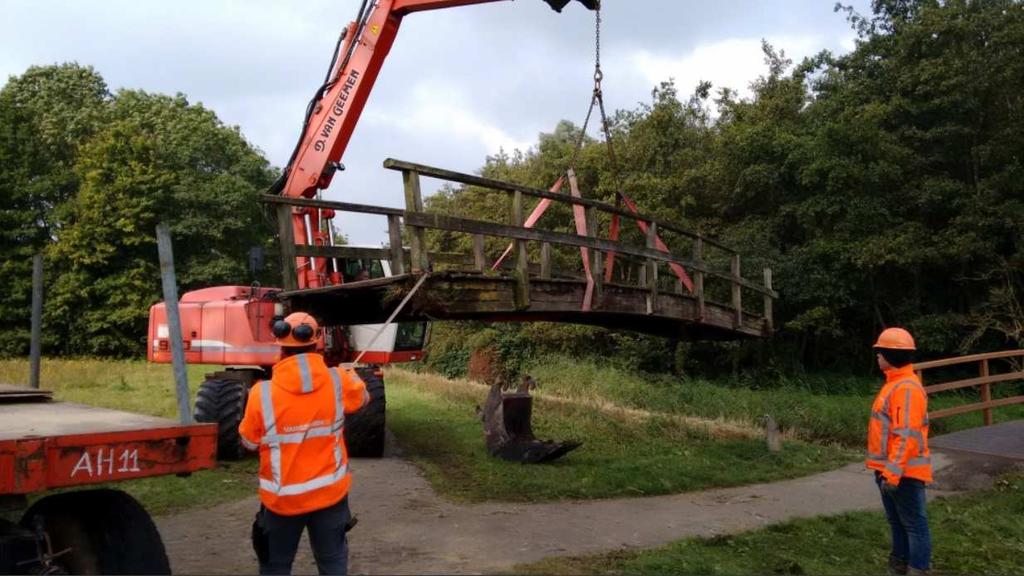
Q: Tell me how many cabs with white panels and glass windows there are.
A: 1